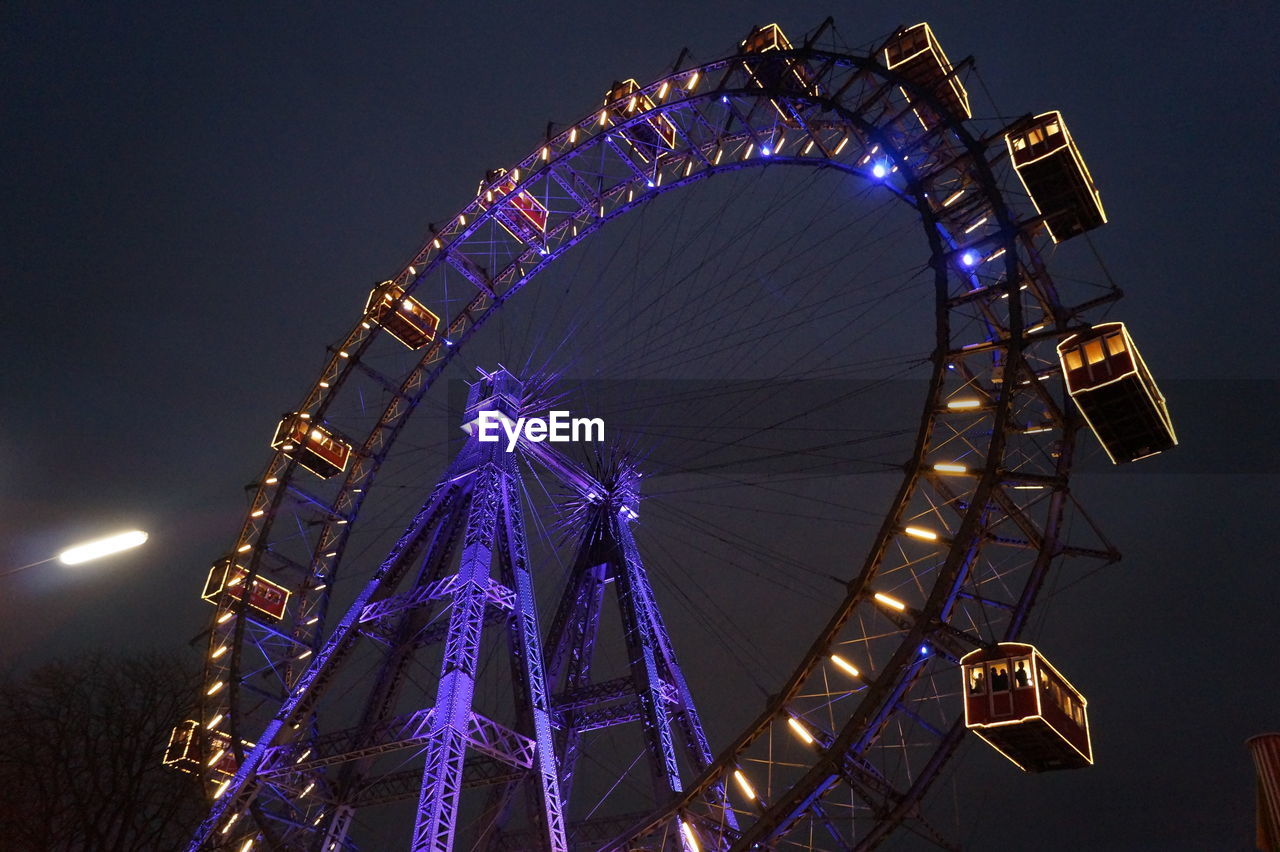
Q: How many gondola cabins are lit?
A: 11